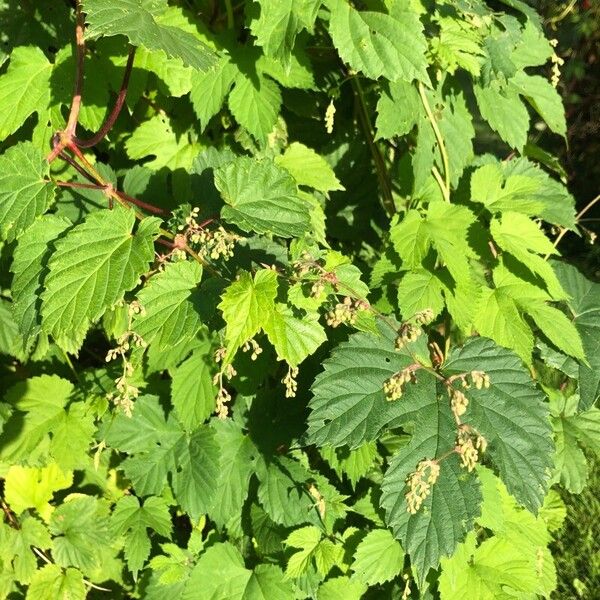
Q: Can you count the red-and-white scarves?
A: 0